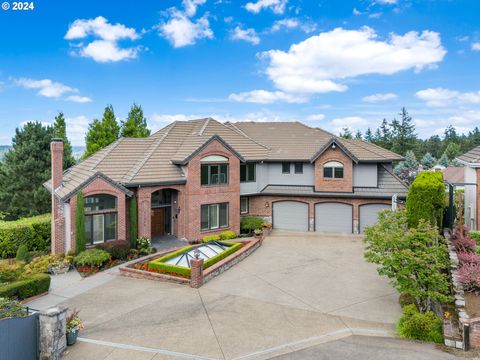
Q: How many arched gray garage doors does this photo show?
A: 3